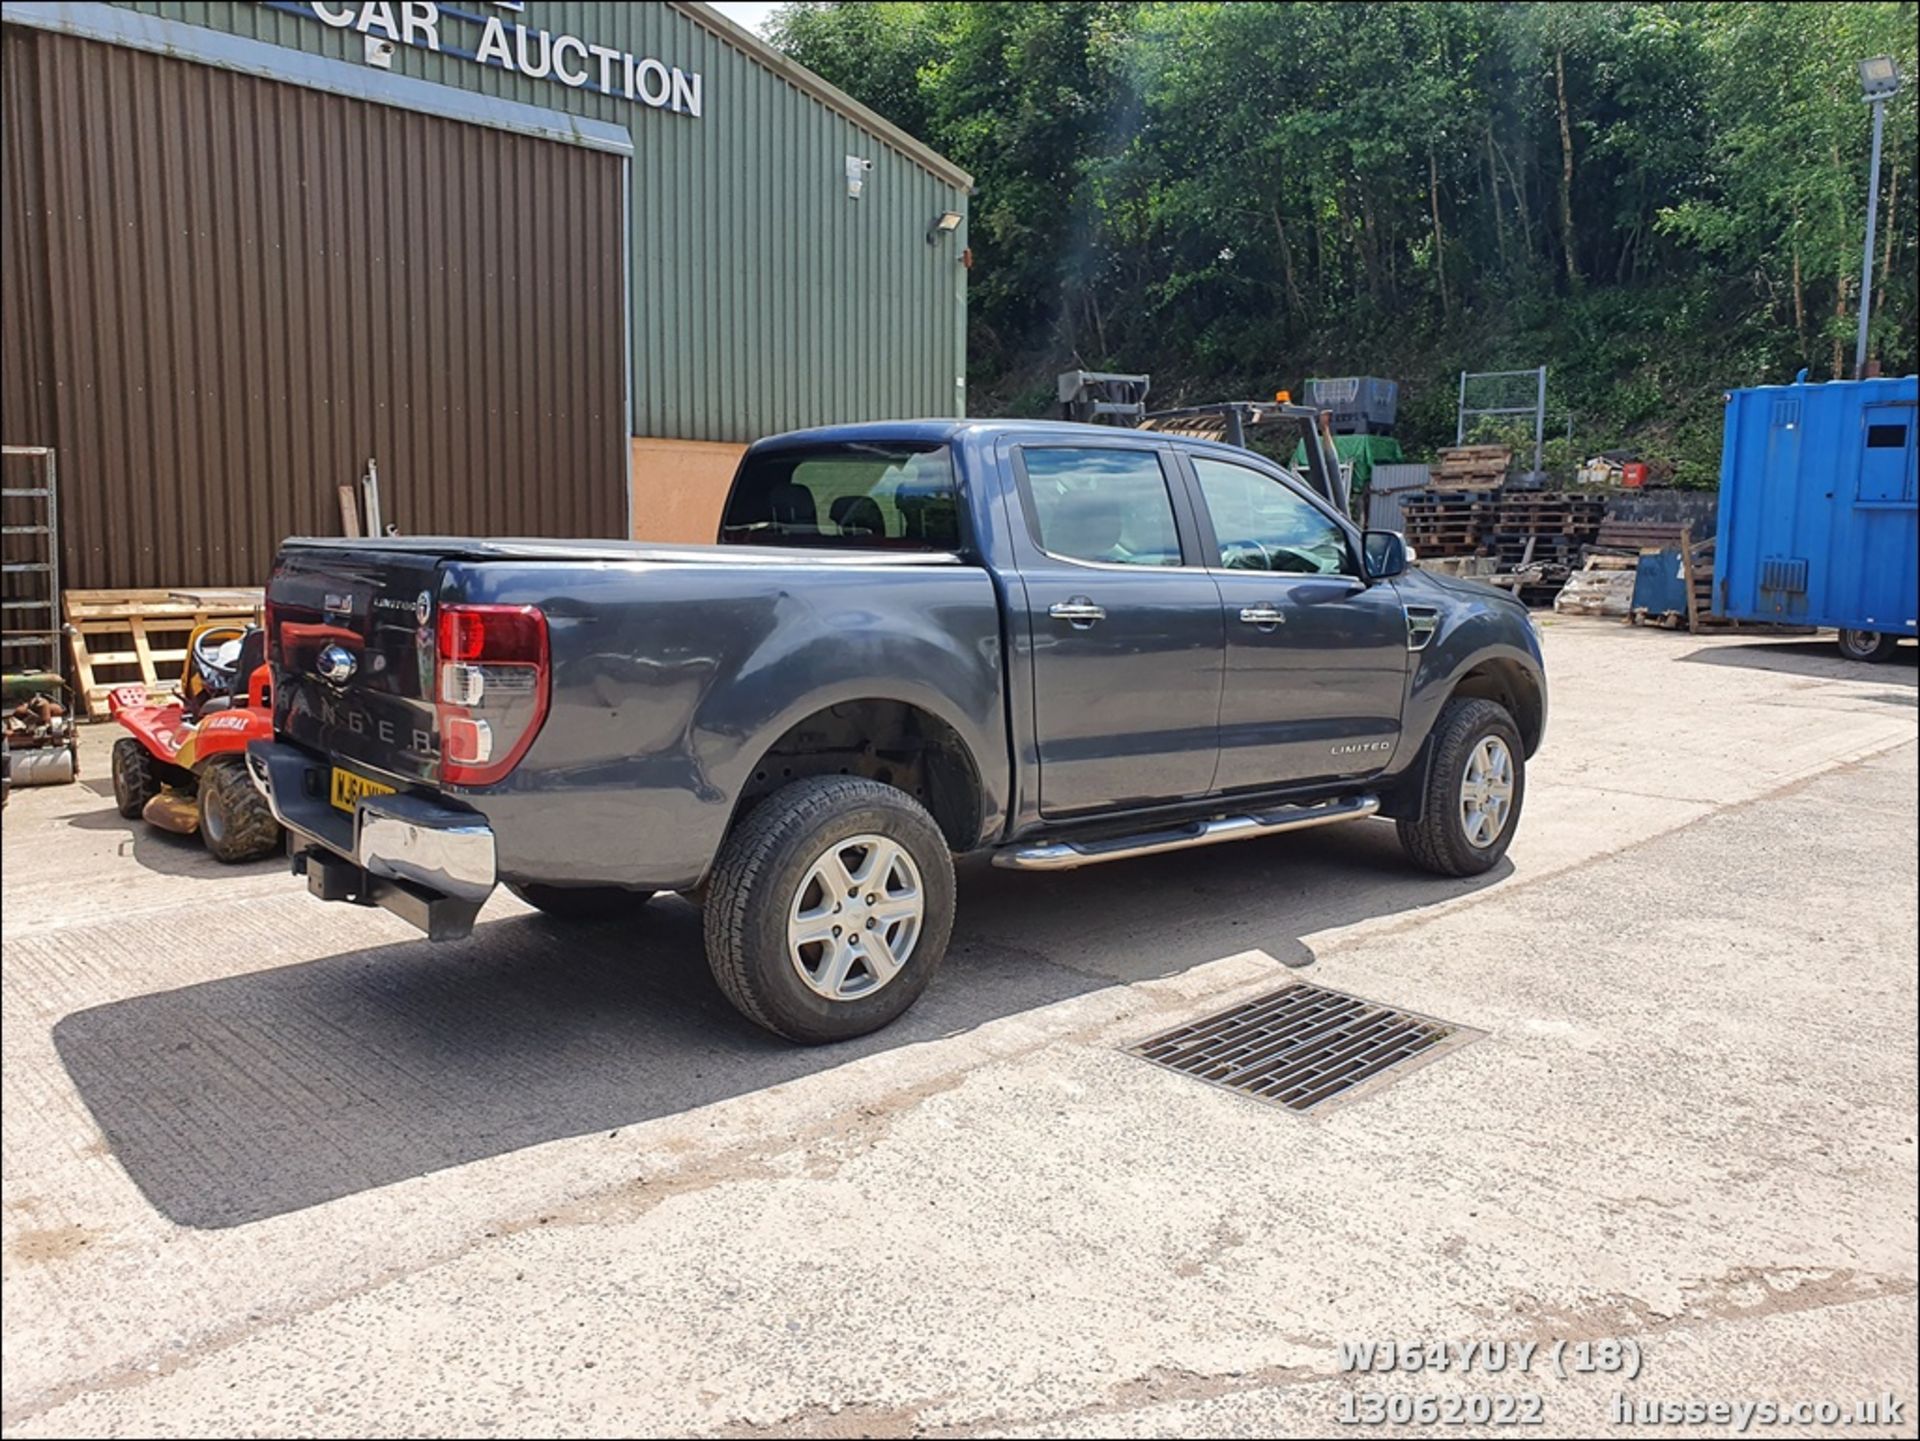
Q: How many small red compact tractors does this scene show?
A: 1